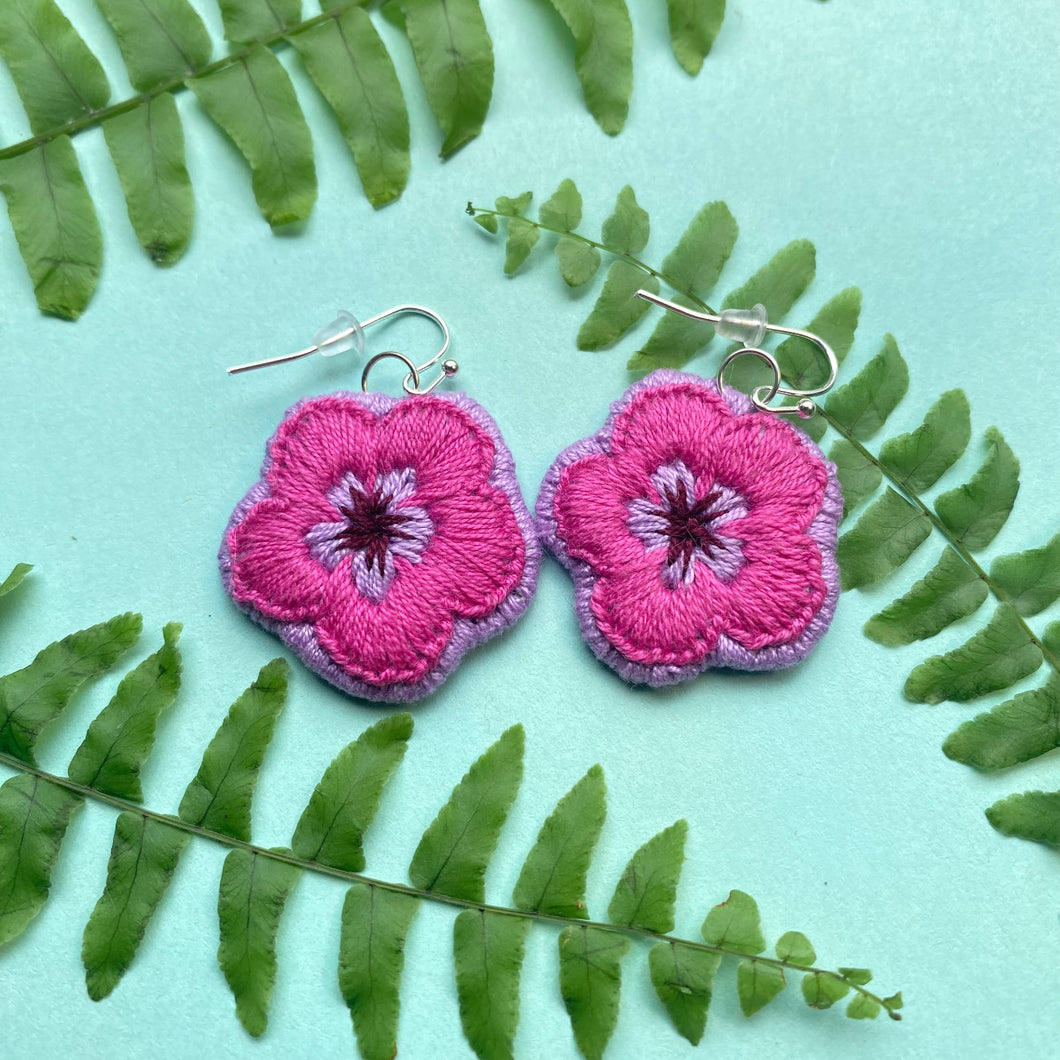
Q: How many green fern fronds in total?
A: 3